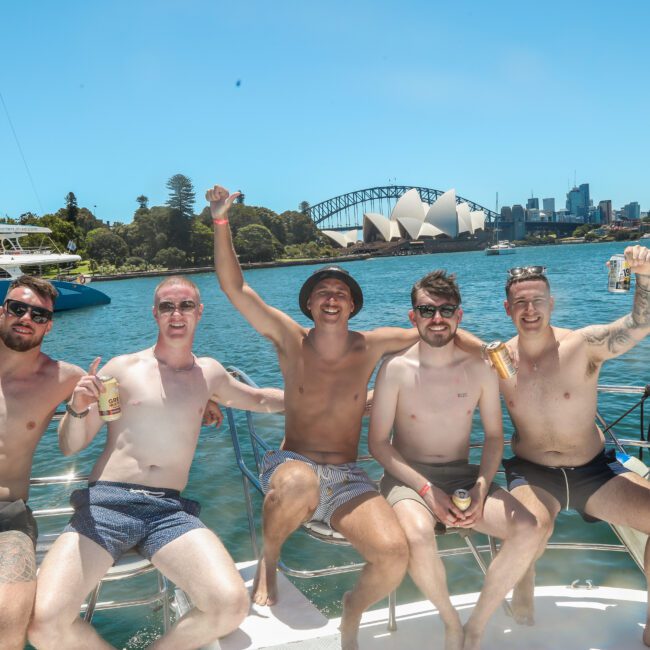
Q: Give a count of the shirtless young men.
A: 5